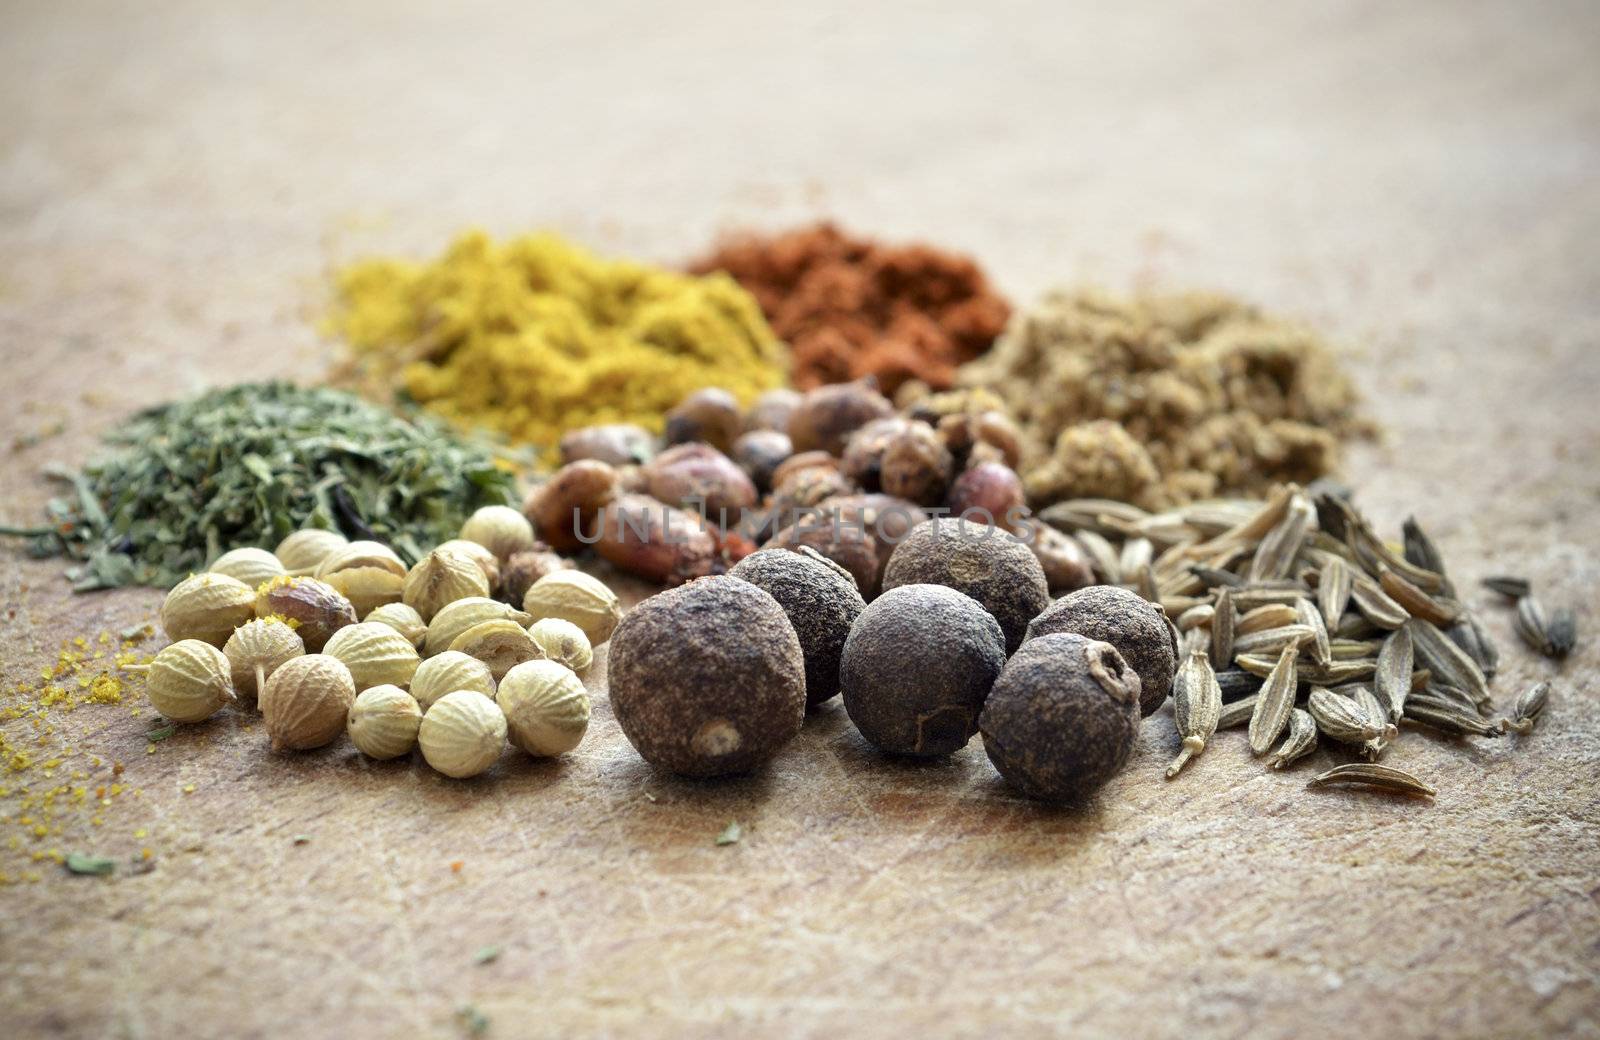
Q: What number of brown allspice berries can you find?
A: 6